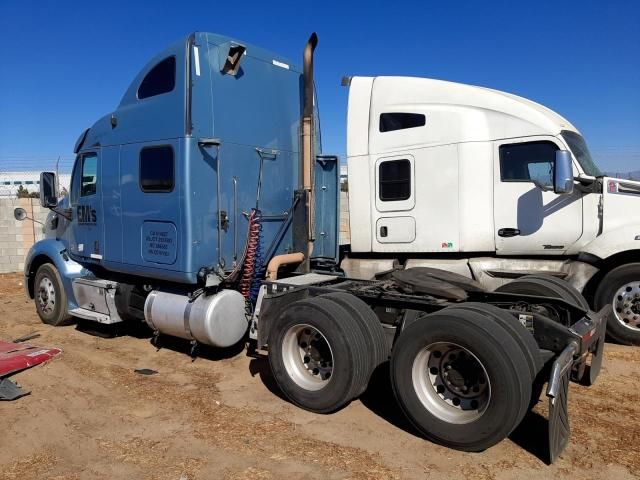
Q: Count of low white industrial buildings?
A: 1